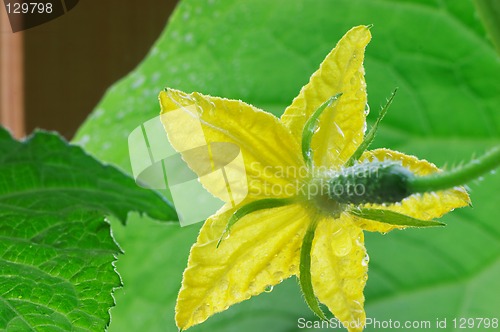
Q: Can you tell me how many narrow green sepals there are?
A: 5